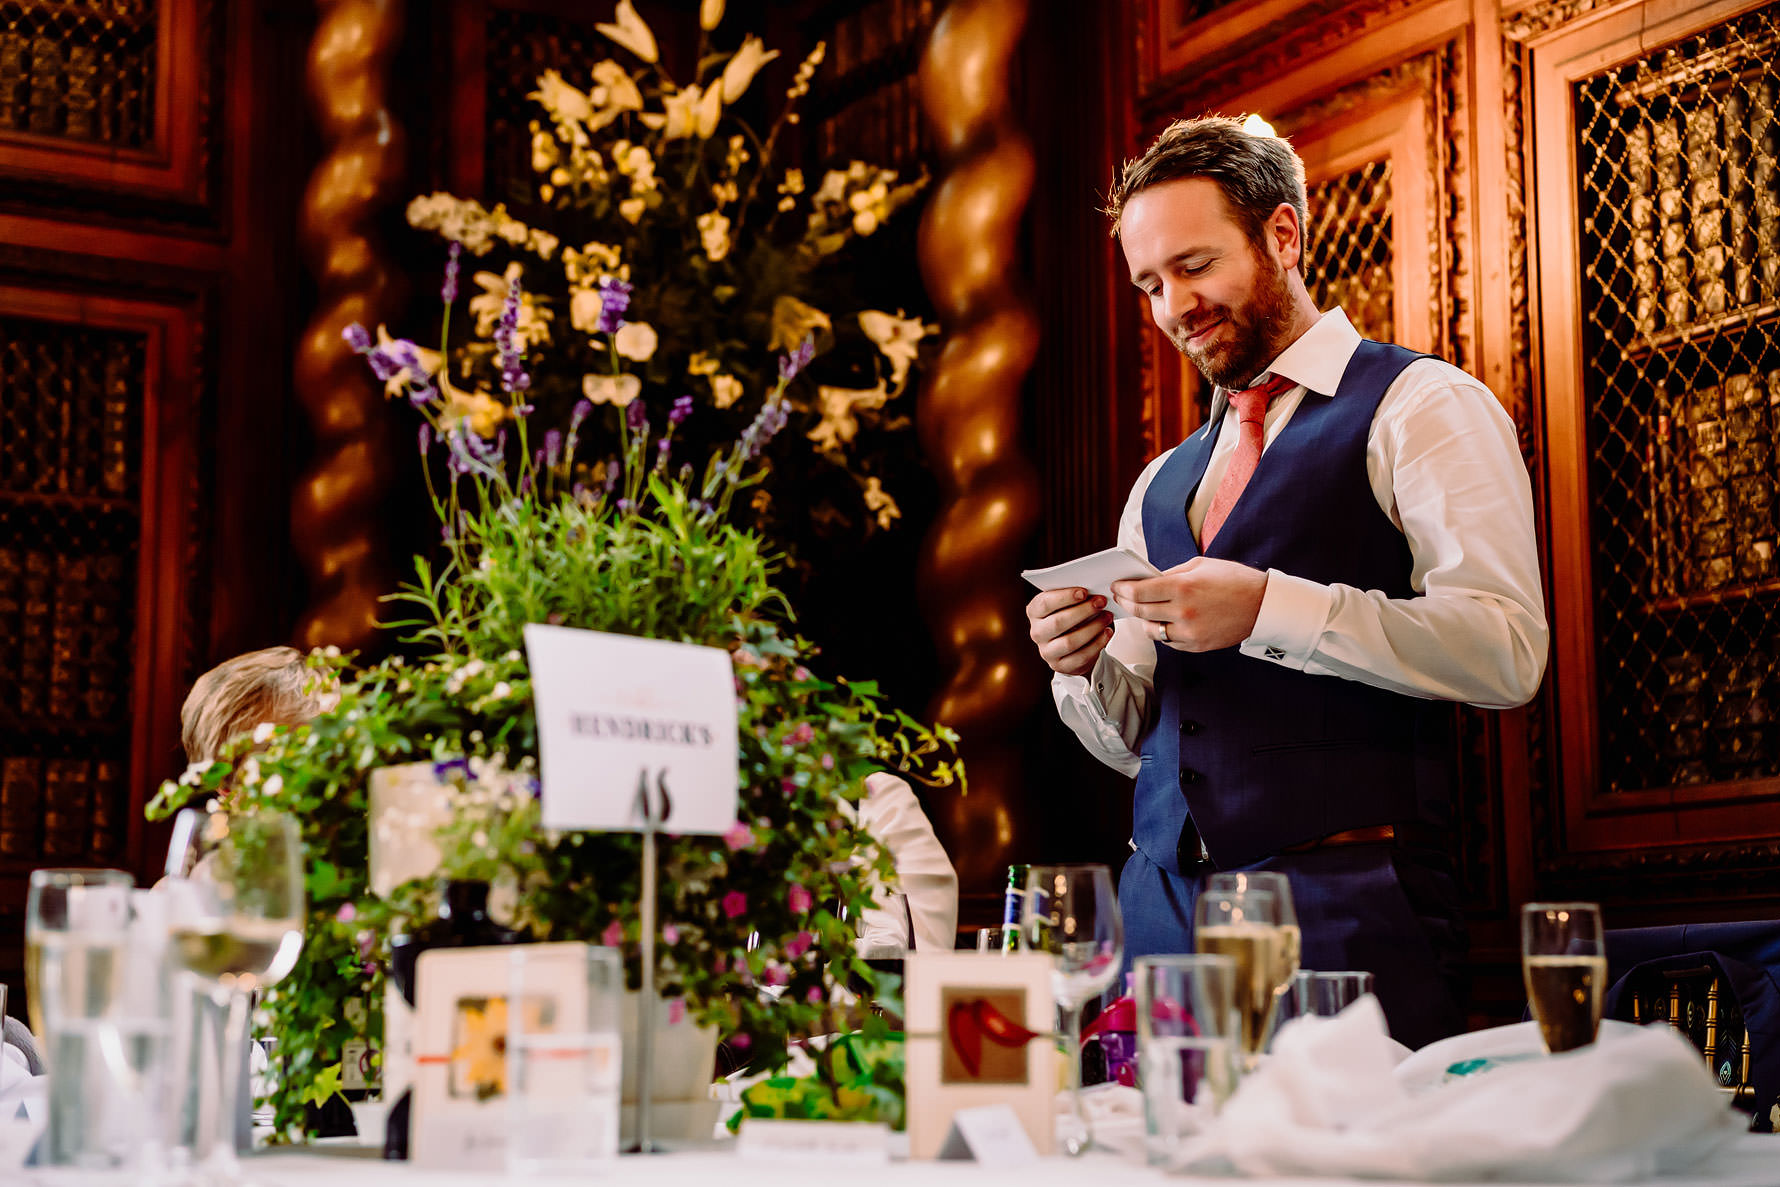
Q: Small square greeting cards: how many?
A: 2